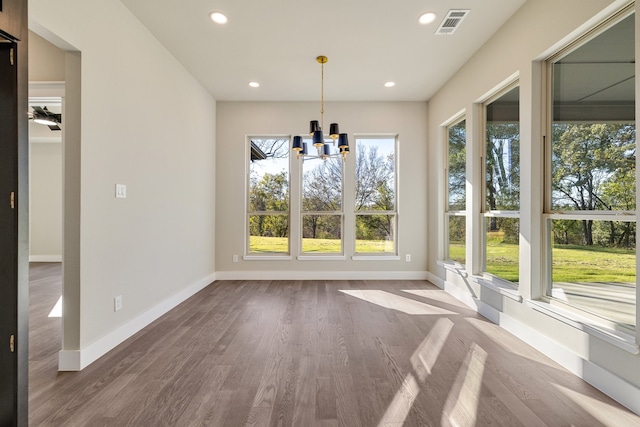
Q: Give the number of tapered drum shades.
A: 8